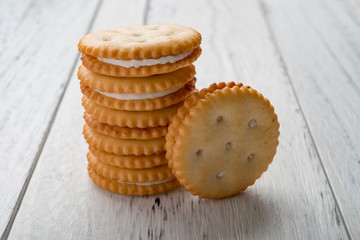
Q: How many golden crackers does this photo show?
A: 12